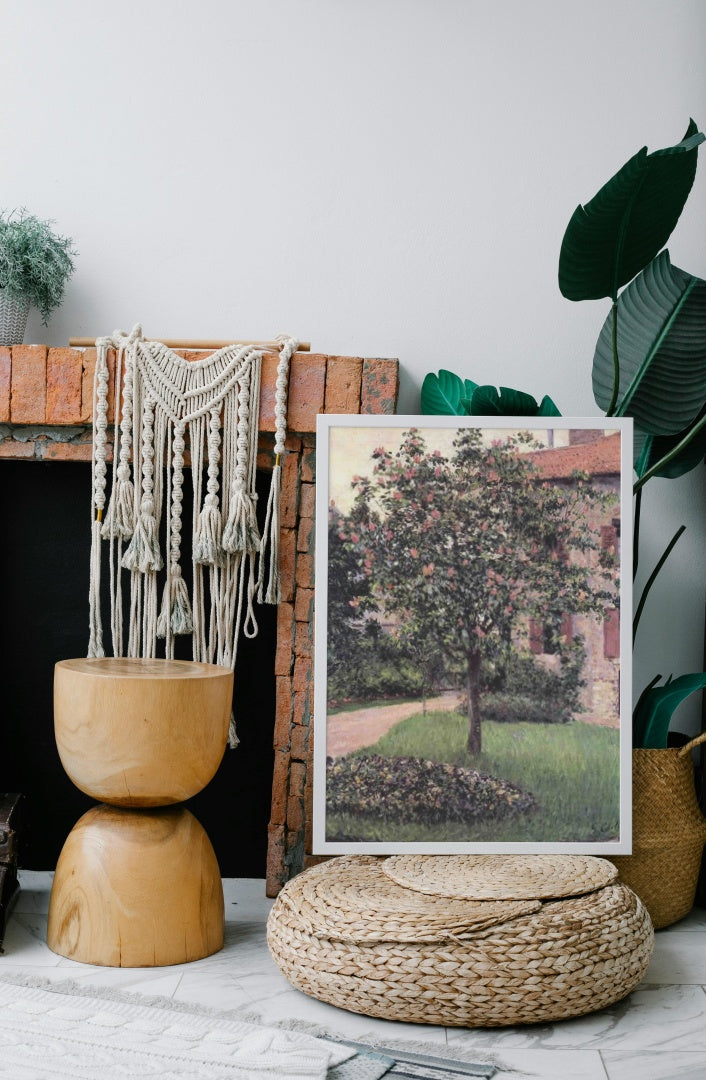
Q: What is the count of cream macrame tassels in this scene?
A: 5